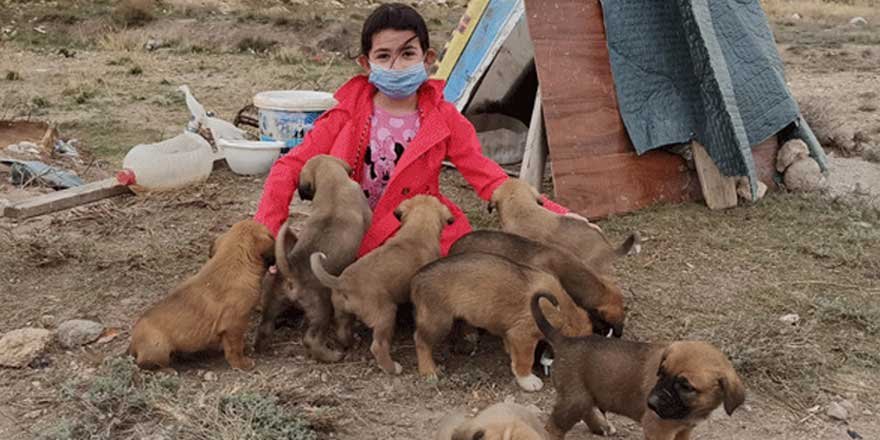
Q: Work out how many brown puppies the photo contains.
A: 8